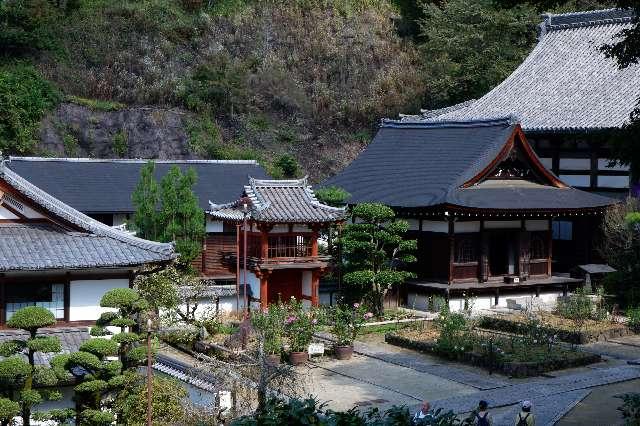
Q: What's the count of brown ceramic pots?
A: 3